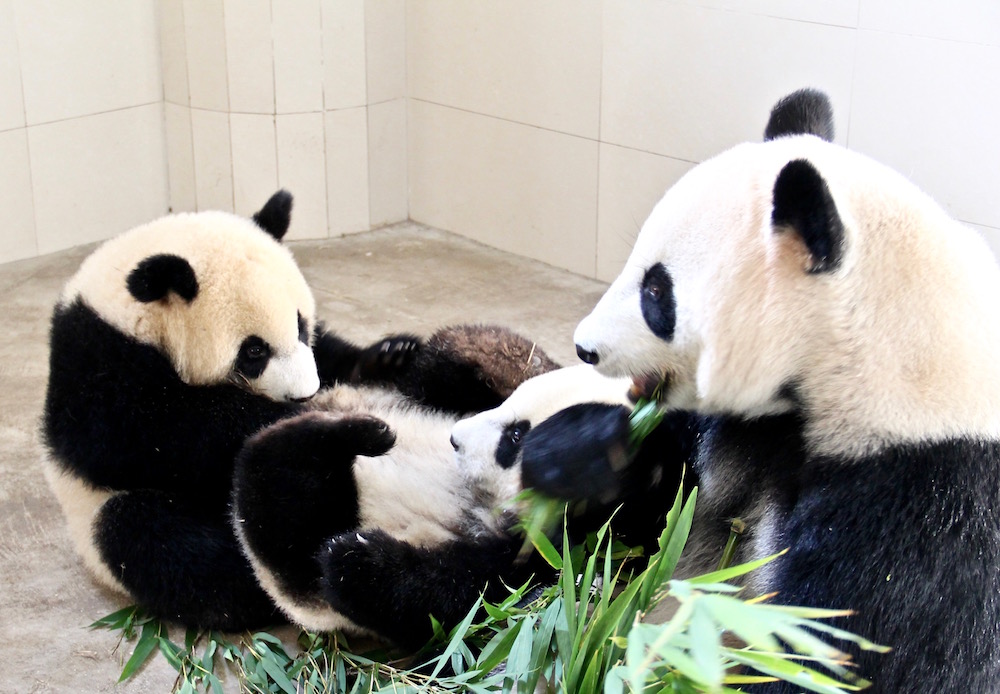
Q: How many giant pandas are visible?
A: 3